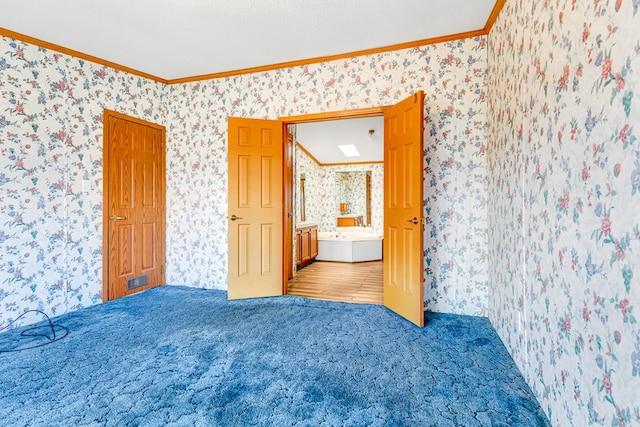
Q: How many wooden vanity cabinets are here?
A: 1